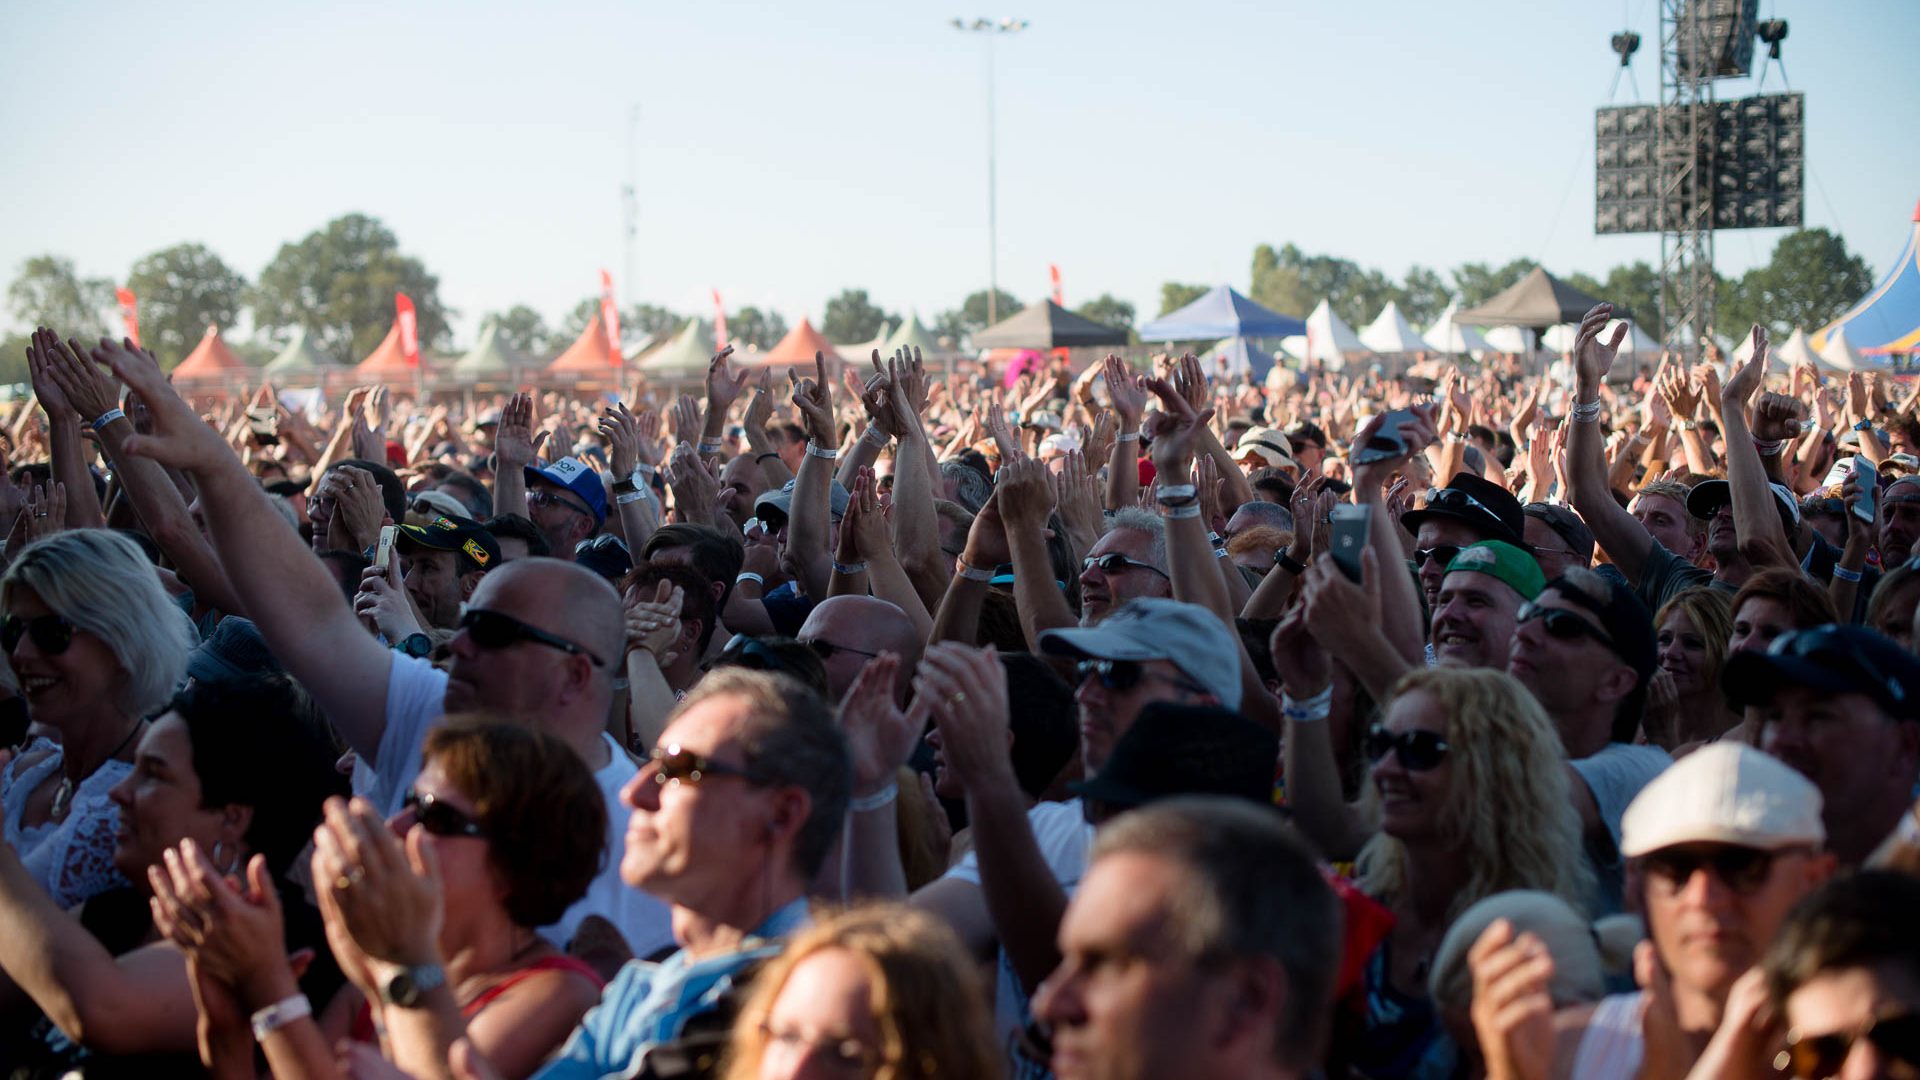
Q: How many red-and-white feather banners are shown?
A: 5